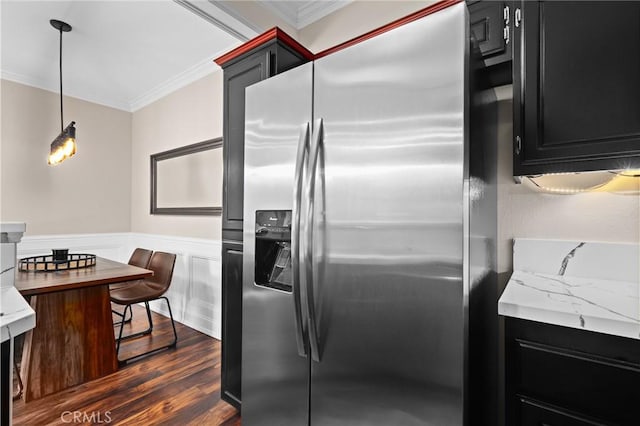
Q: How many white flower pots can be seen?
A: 0